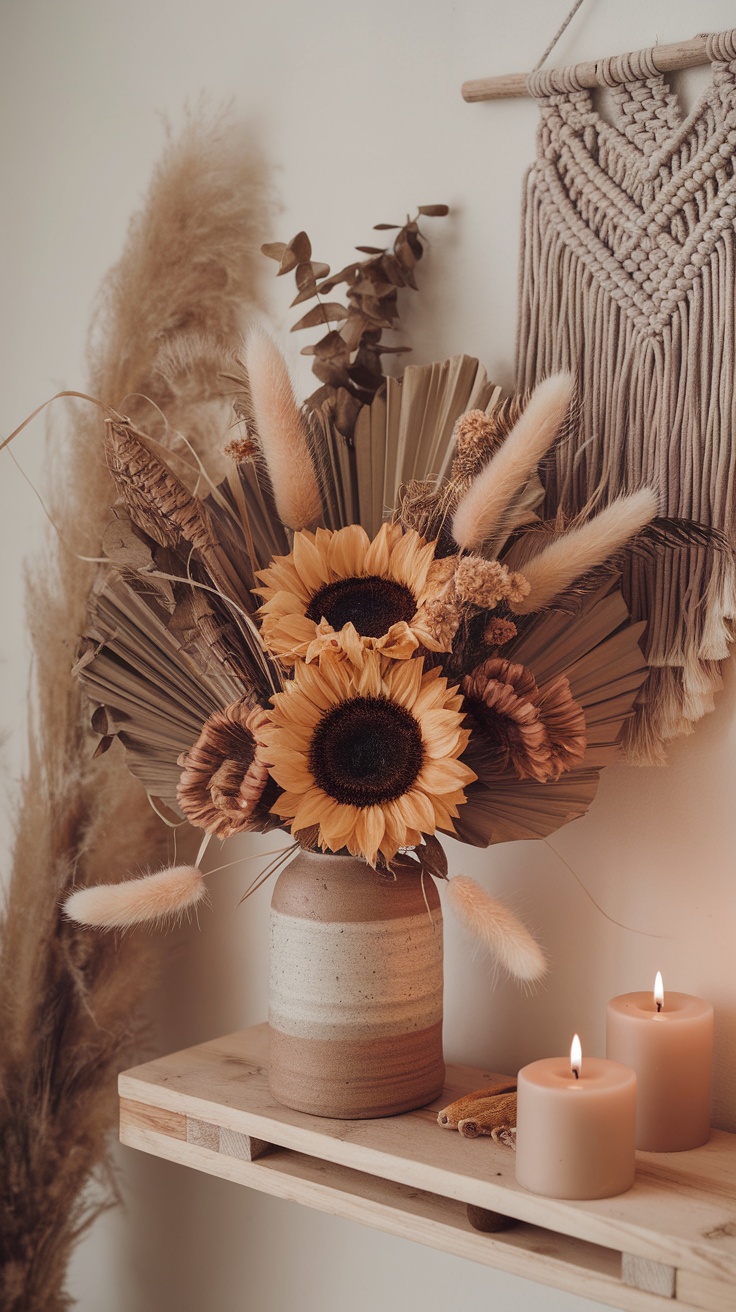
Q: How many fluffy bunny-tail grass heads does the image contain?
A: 5